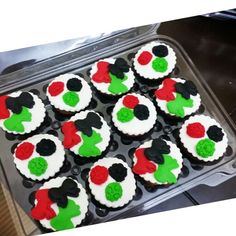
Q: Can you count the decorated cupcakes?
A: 12